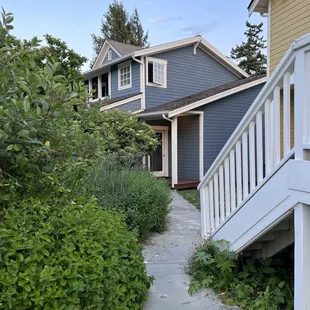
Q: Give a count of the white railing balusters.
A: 13